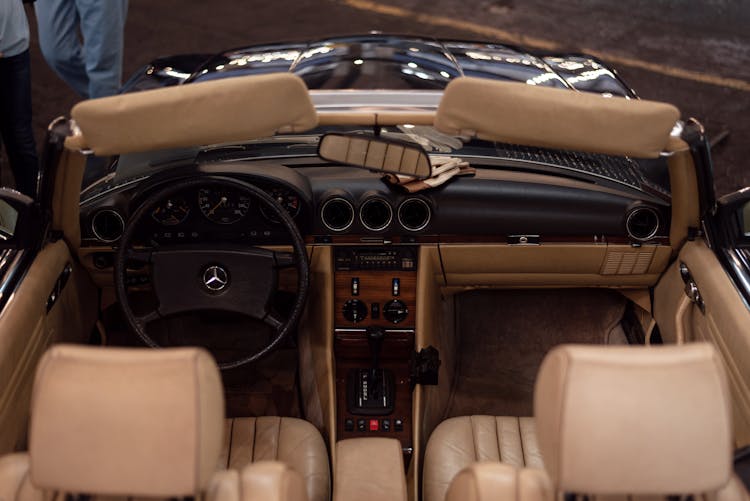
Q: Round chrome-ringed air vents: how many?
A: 5